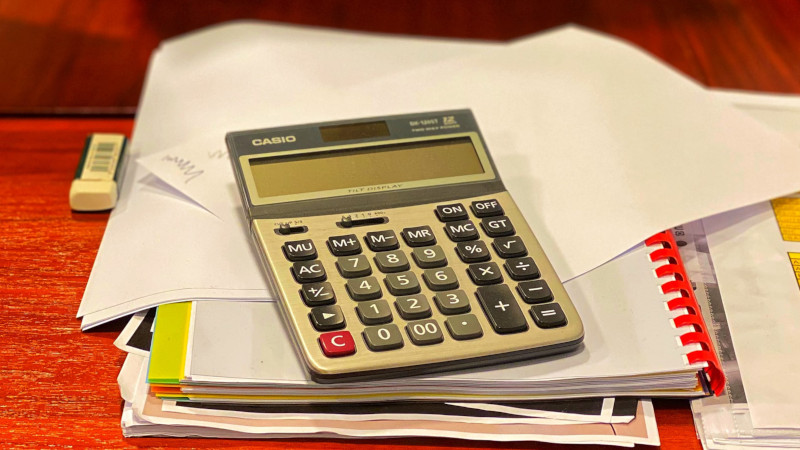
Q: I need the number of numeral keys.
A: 11